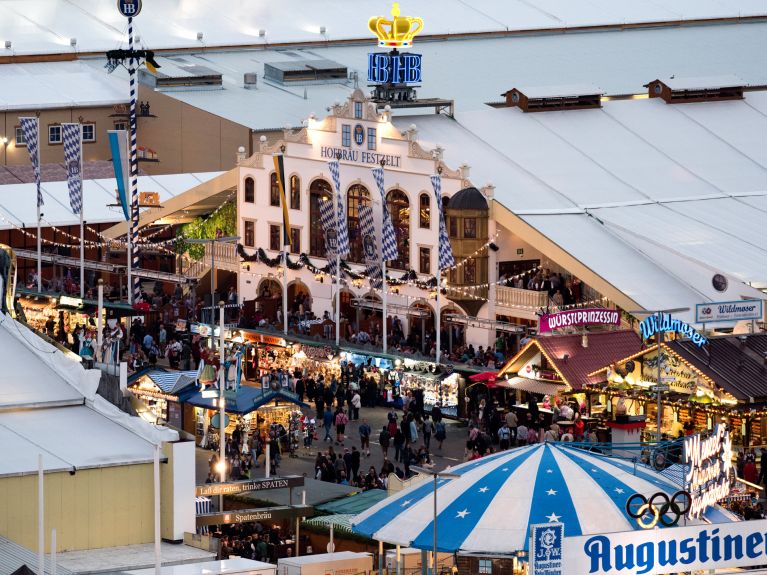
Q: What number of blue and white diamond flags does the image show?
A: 7